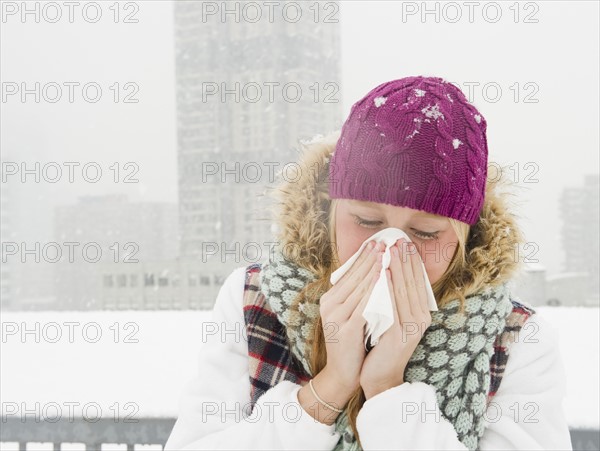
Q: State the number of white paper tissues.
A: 1